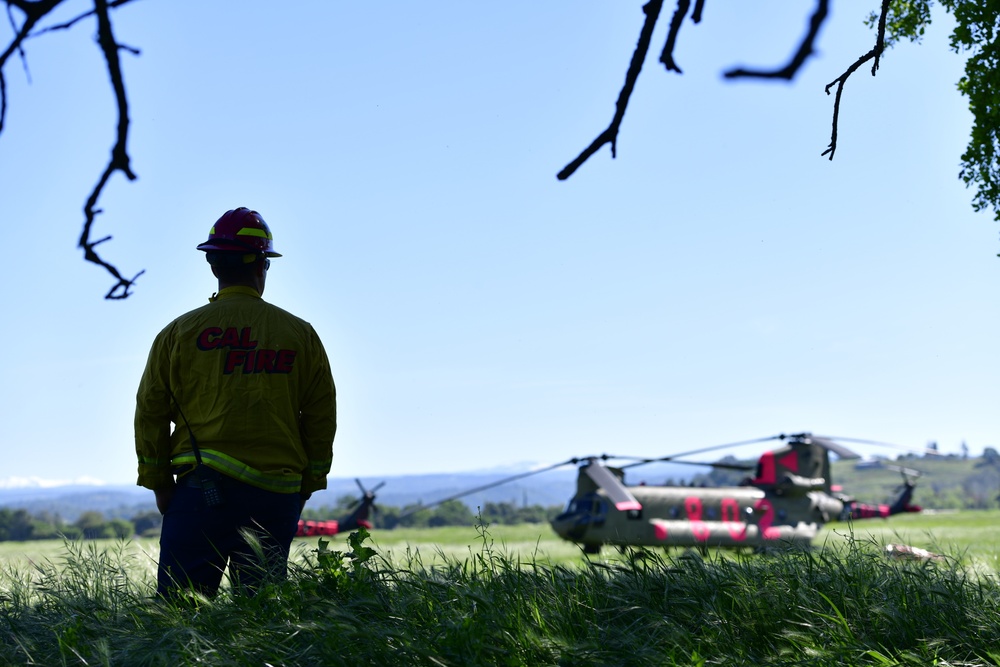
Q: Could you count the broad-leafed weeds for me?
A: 1